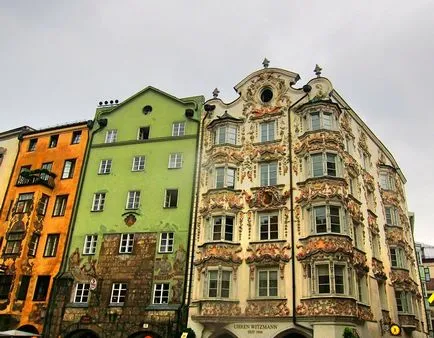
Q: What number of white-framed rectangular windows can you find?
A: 15